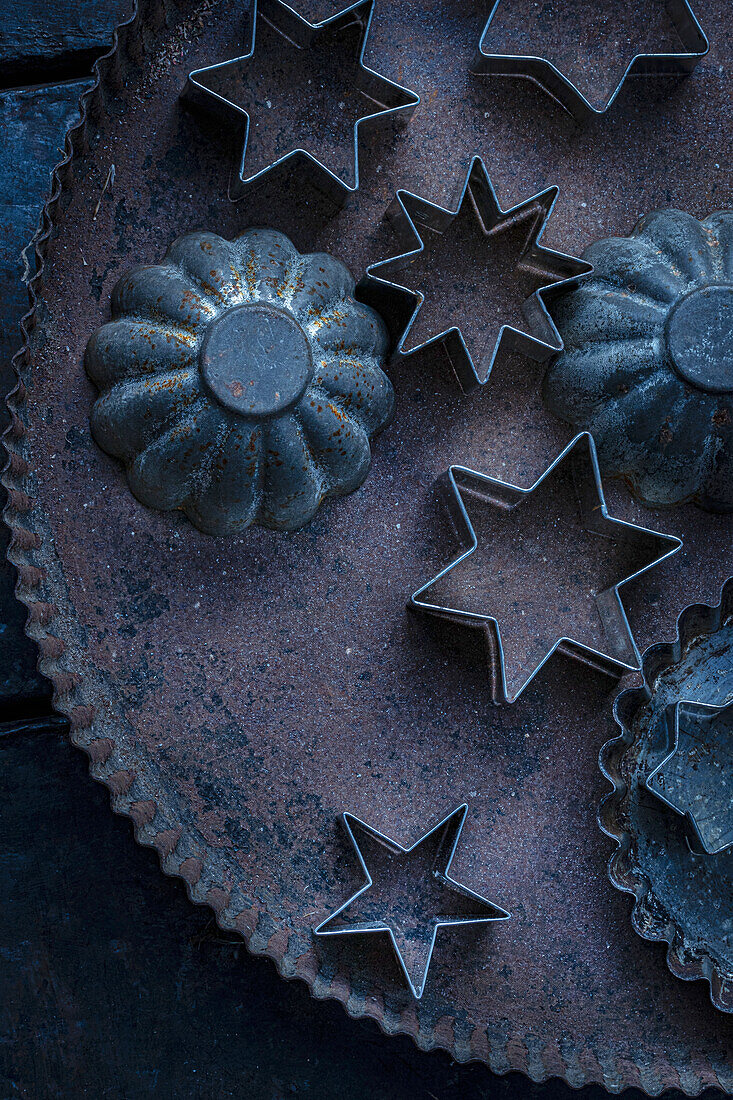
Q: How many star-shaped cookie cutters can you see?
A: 6